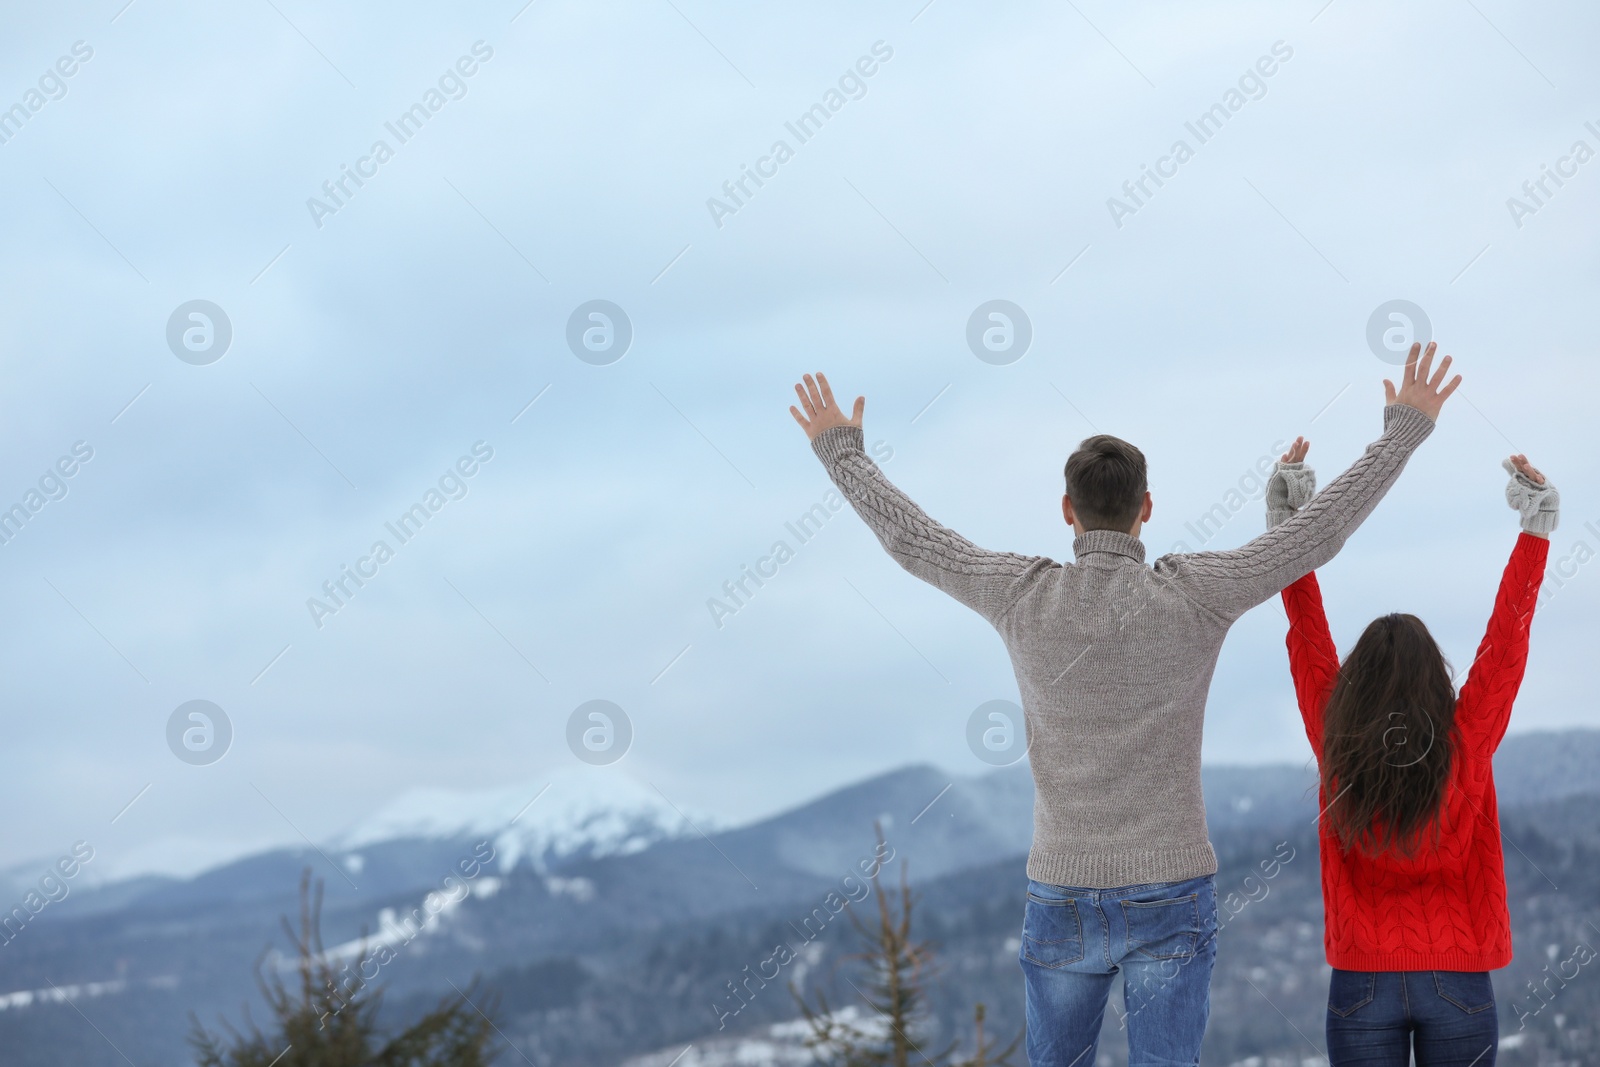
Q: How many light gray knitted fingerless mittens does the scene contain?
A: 2